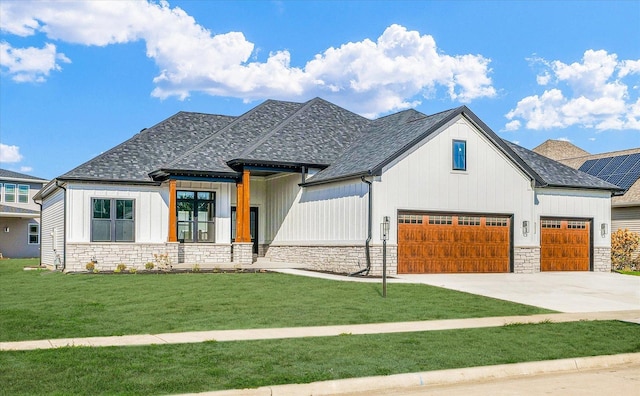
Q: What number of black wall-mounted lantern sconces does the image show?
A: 3